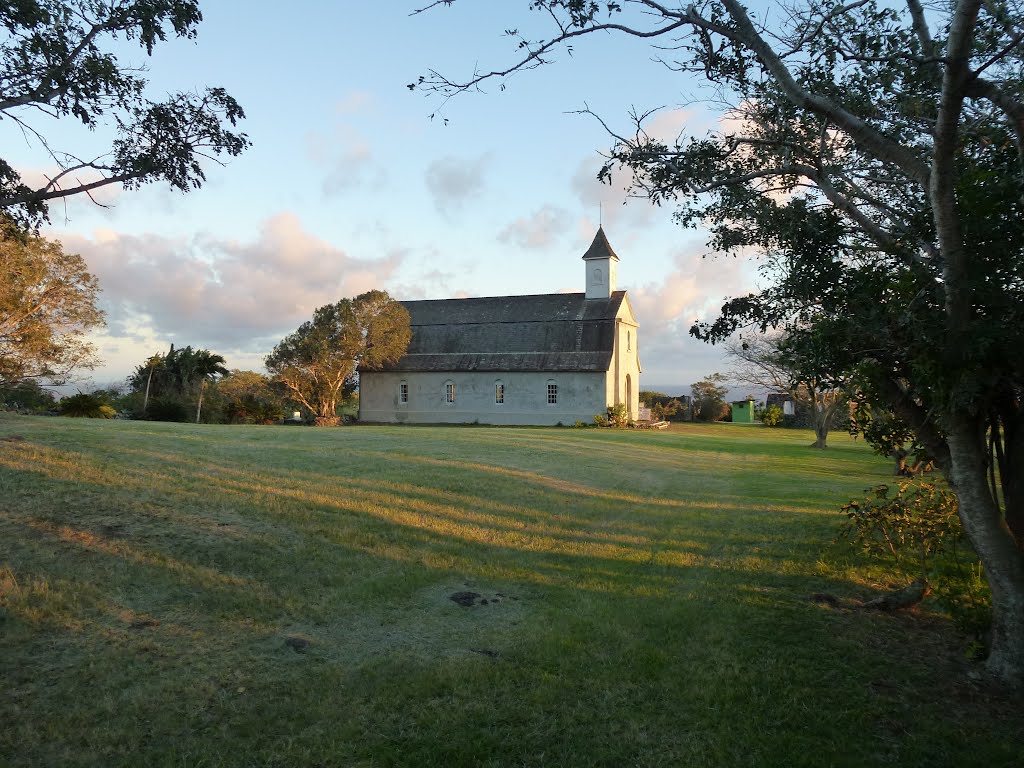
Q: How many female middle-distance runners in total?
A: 0